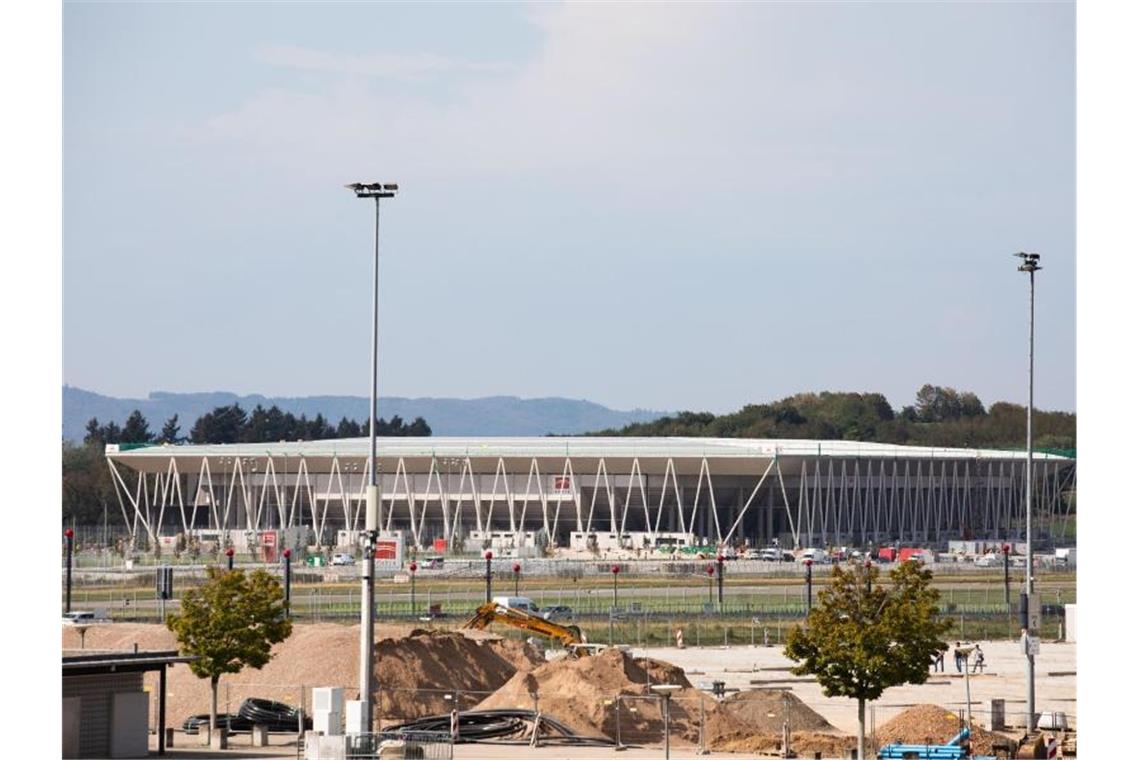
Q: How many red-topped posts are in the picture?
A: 12